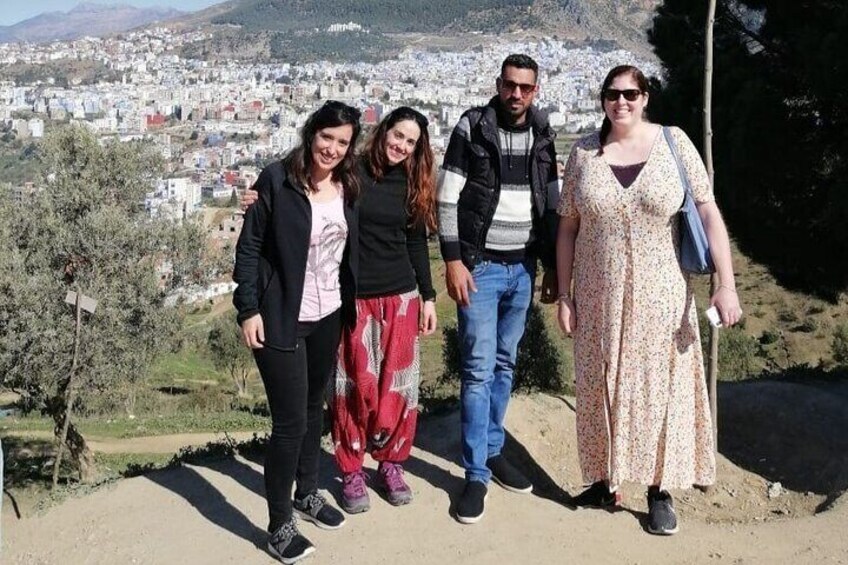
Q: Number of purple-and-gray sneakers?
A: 2